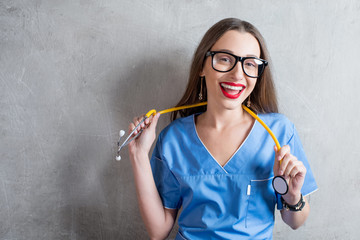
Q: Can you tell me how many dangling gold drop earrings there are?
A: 2